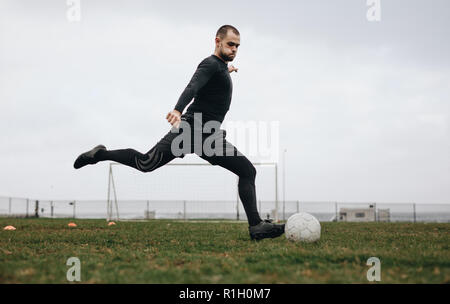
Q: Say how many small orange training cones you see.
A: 3